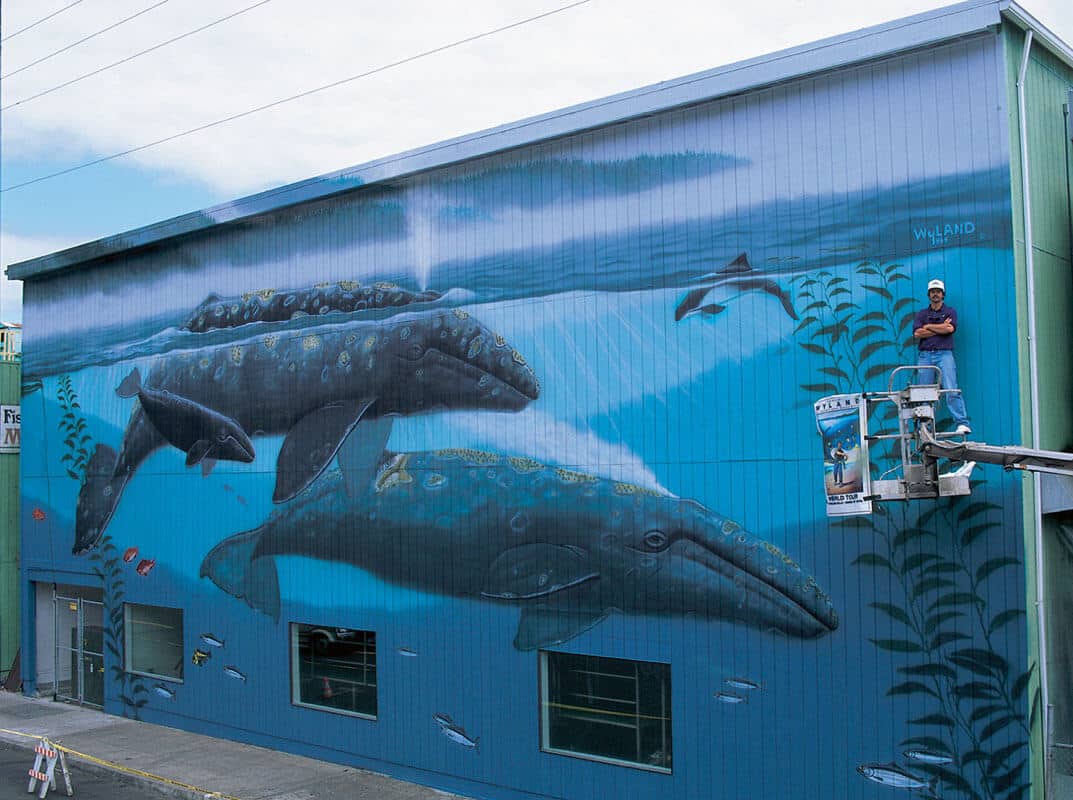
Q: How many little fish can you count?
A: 14